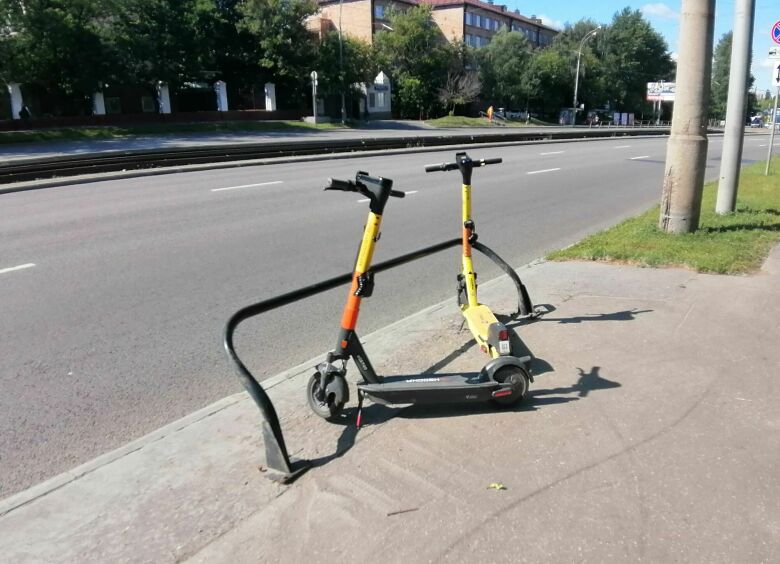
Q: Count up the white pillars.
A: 5